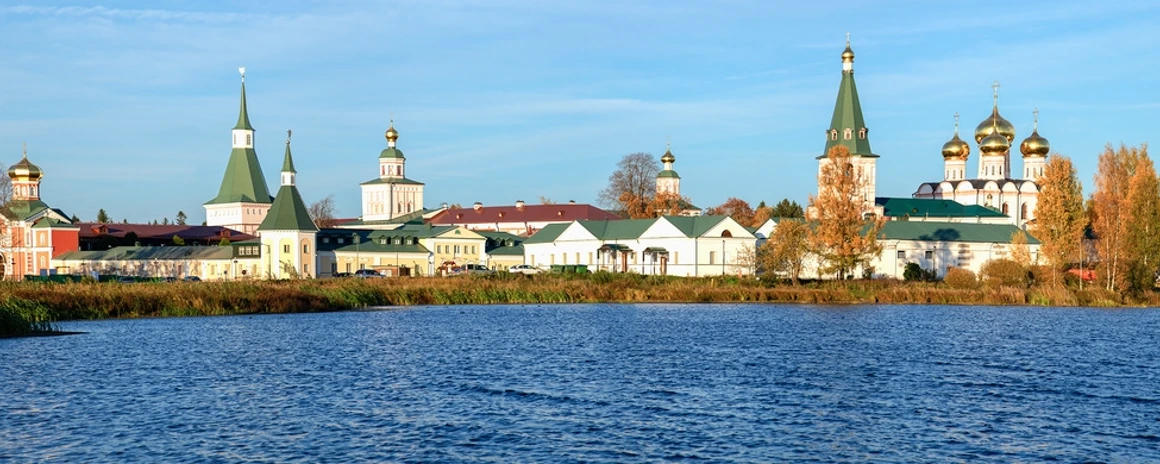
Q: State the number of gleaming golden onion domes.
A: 8